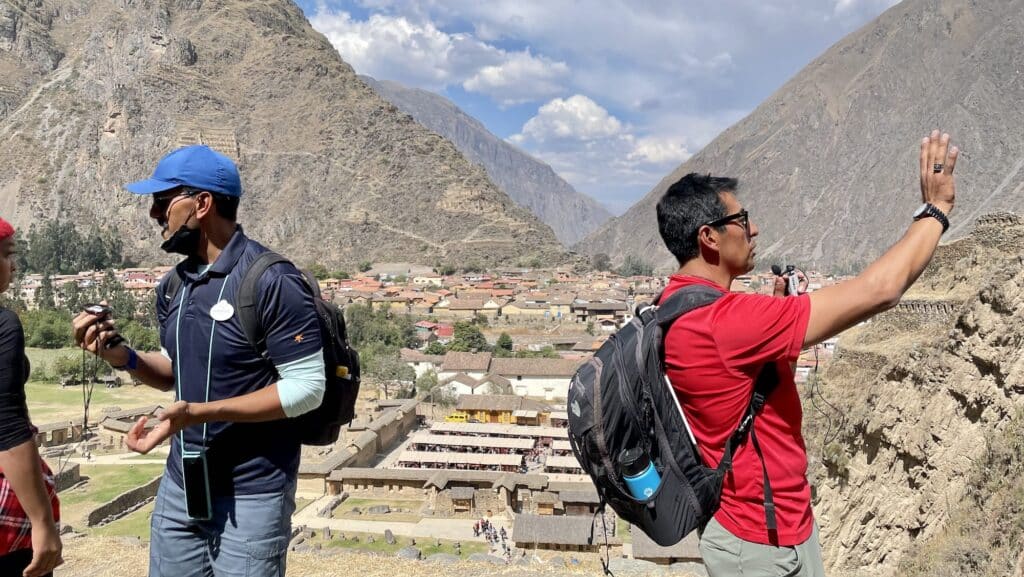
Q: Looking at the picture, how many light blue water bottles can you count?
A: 1